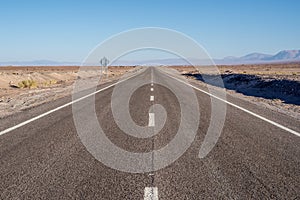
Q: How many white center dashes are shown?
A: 5